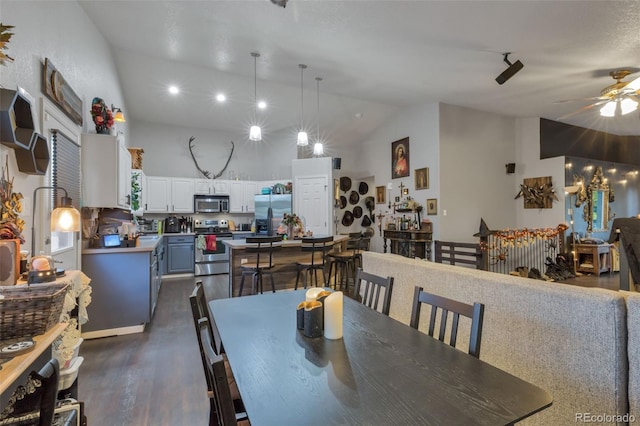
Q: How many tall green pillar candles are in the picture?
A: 0